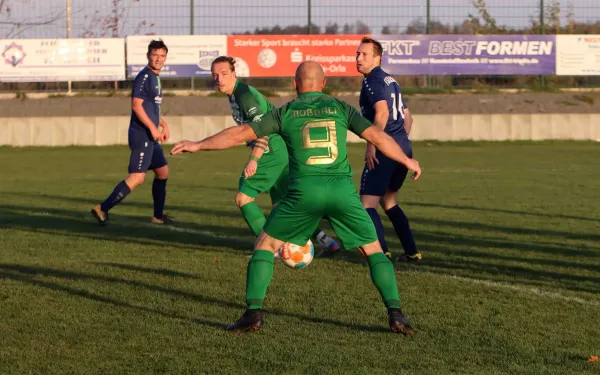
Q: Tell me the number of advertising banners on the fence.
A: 5